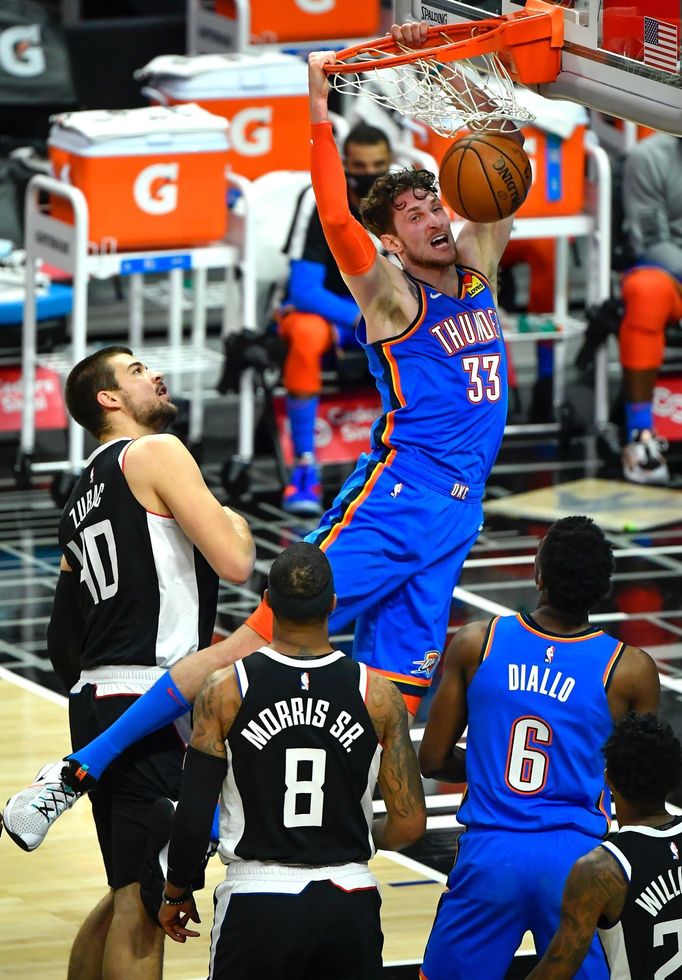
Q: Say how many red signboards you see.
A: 3